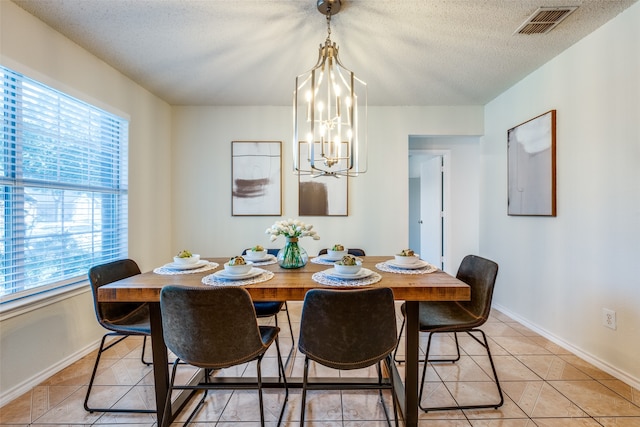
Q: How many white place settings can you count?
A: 6